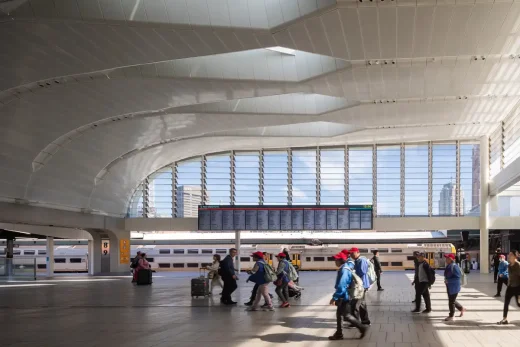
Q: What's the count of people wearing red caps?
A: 7